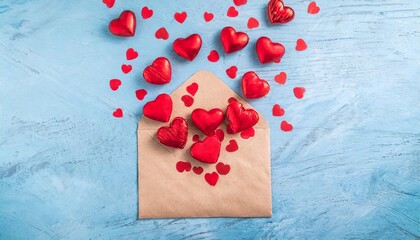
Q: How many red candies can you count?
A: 12